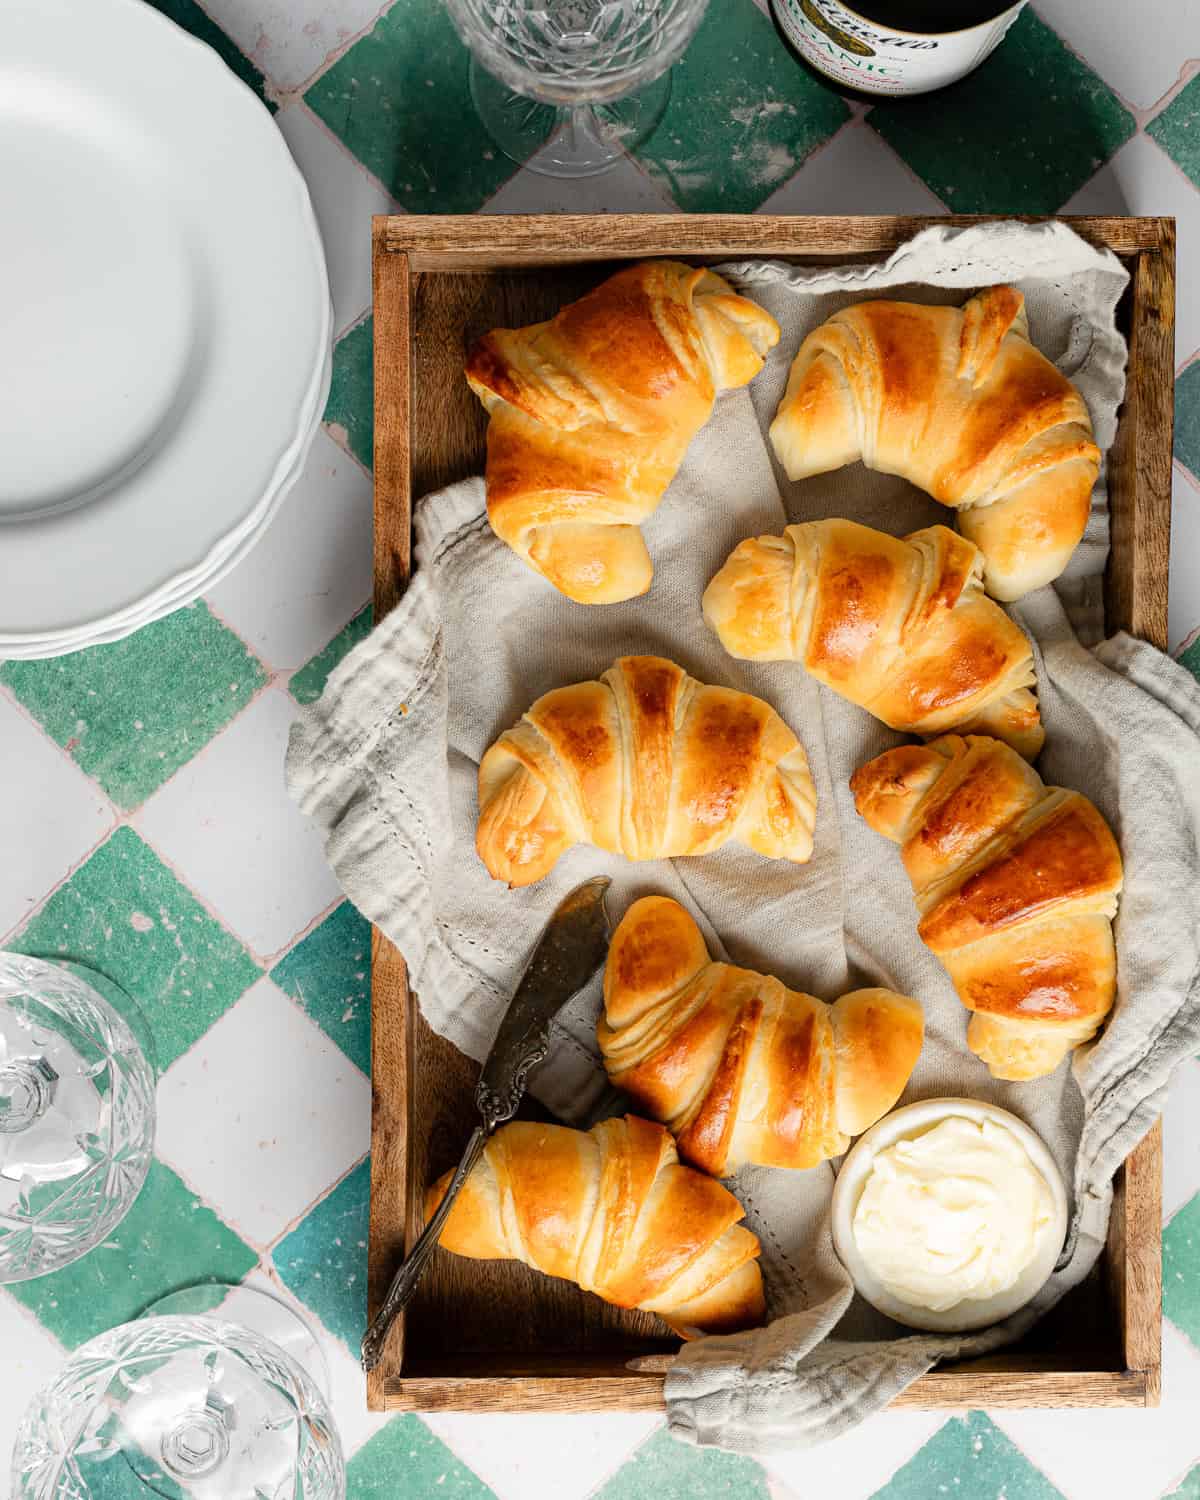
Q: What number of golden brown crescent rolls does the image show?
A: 7